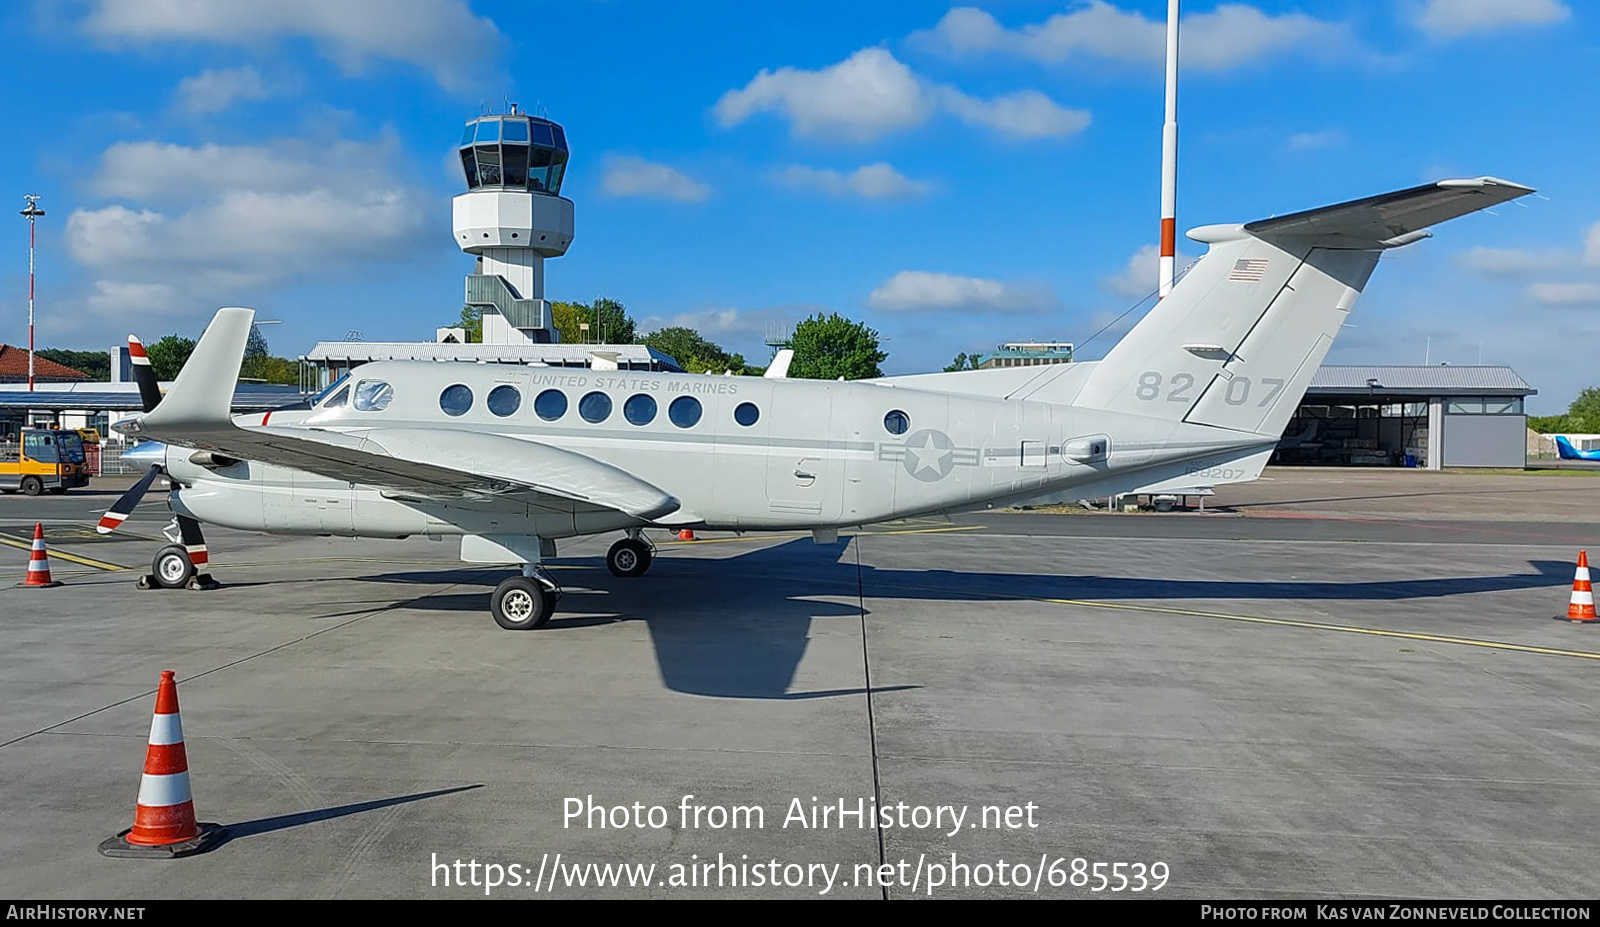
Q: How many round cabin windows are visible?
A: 8